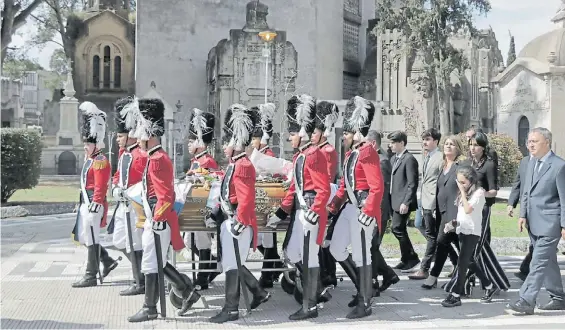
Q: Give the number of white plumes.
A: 9